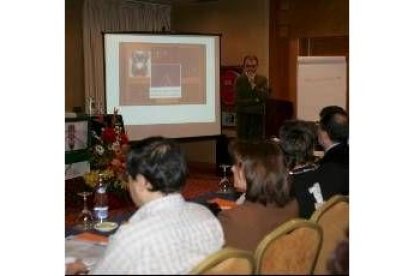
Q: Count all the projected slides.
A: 1